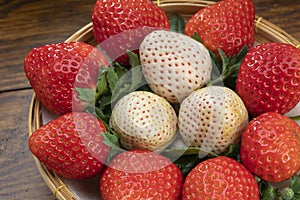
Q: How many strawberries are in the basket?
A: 11